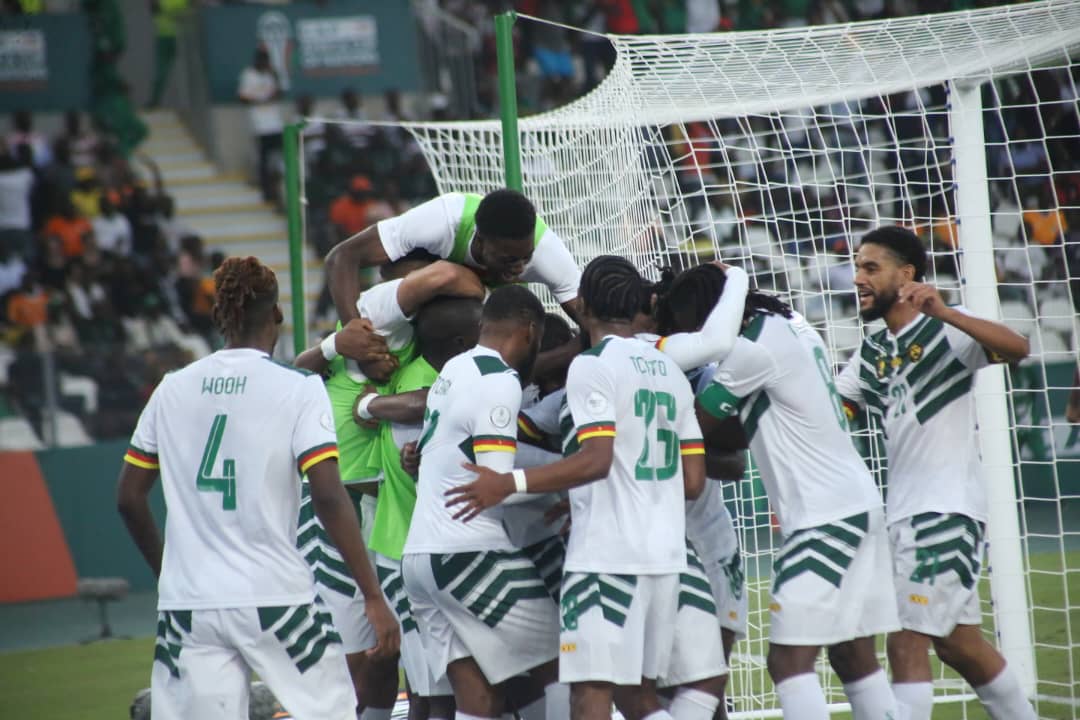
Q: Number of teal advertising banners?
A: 2